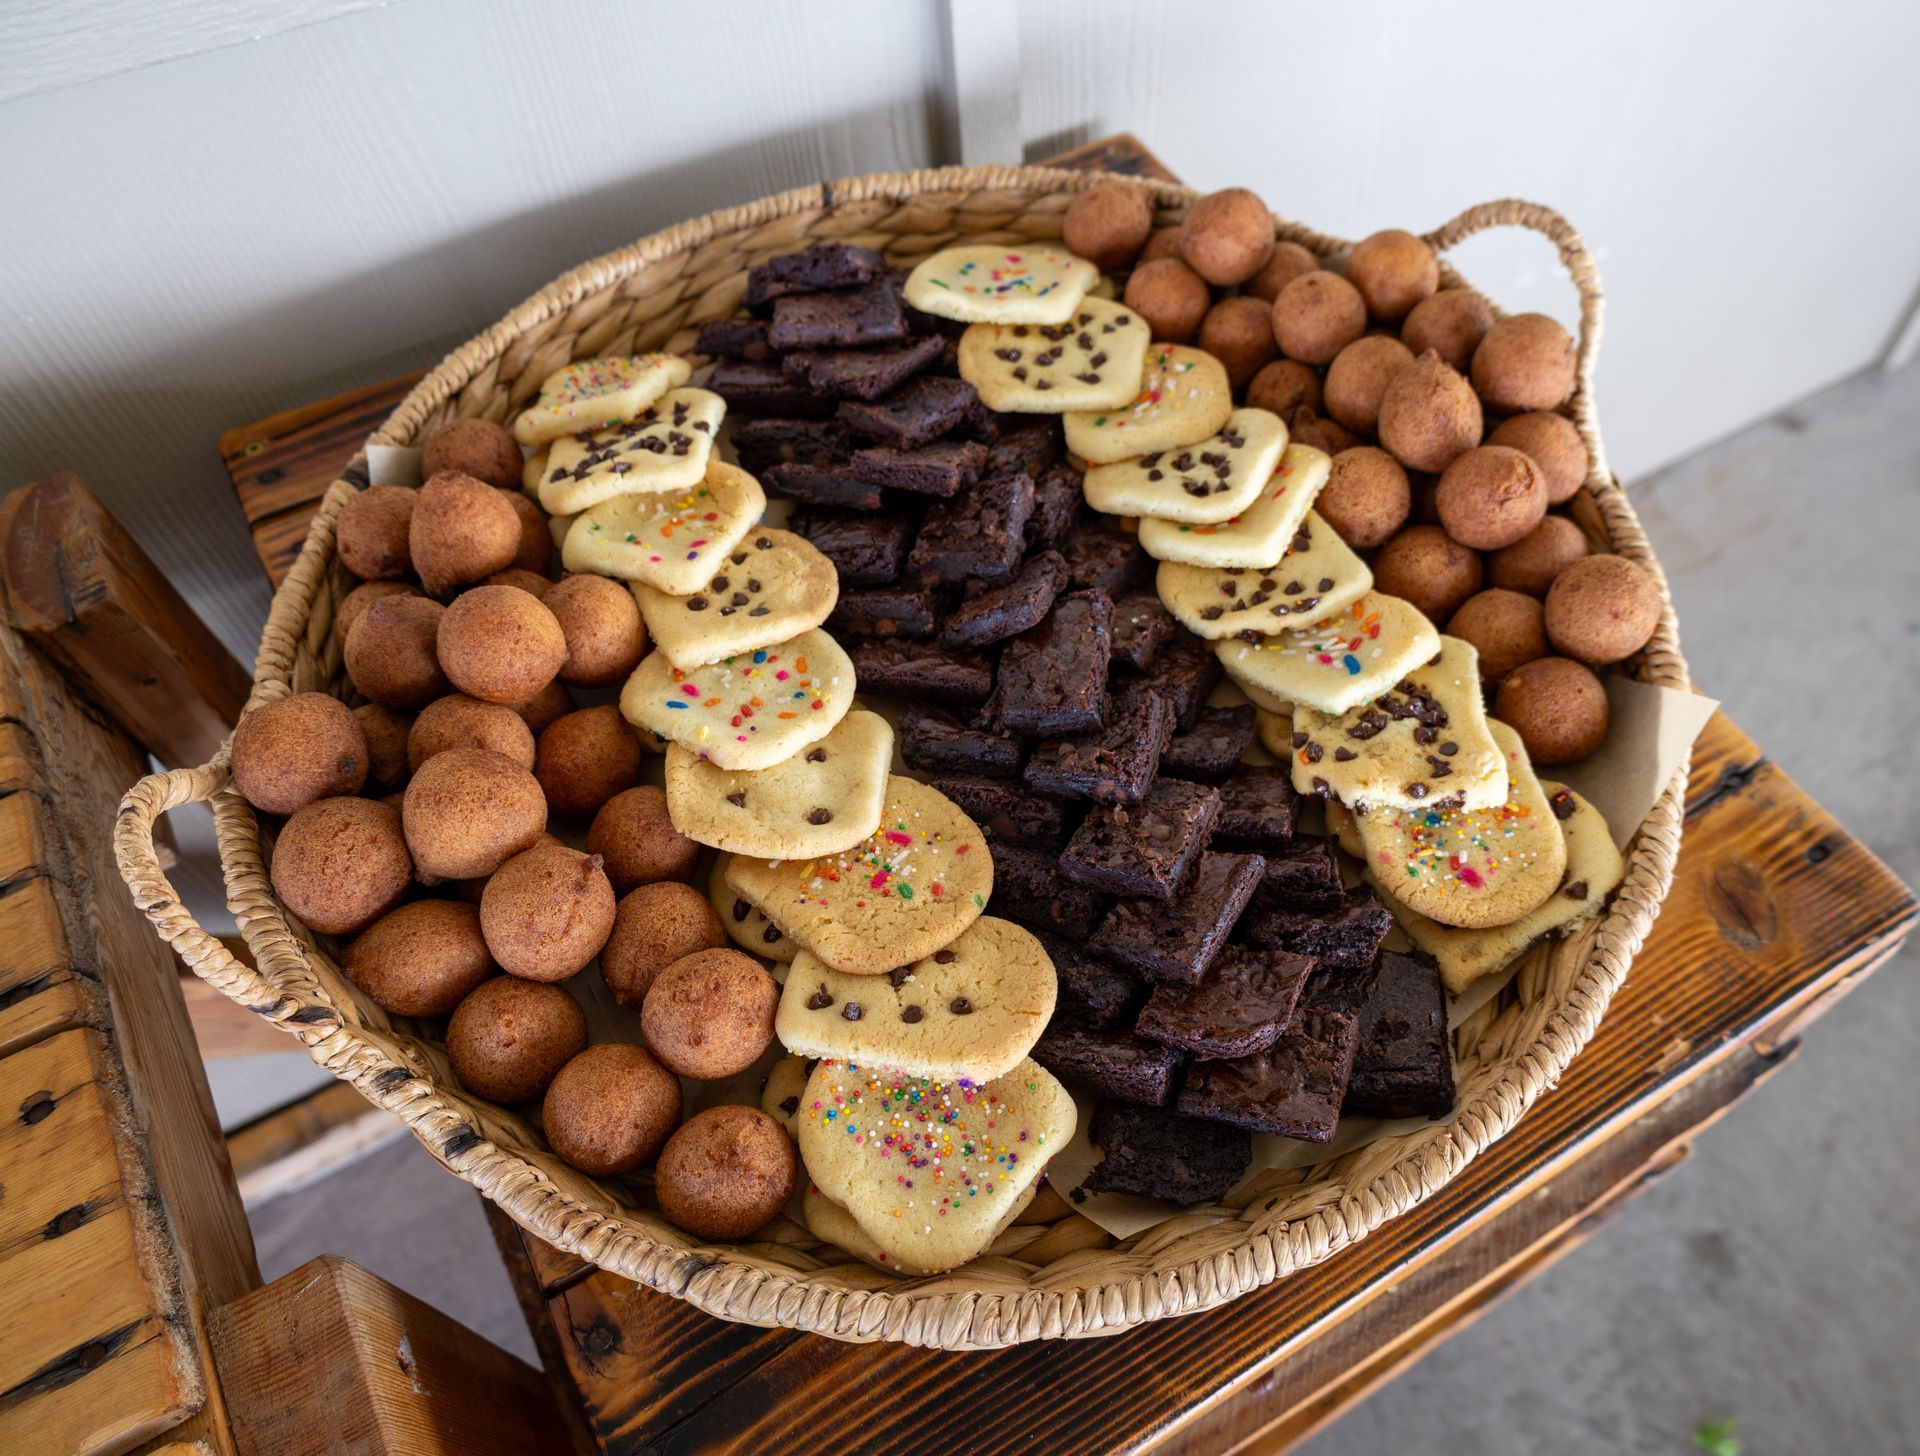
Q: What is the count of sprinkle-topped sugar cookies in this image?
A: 10